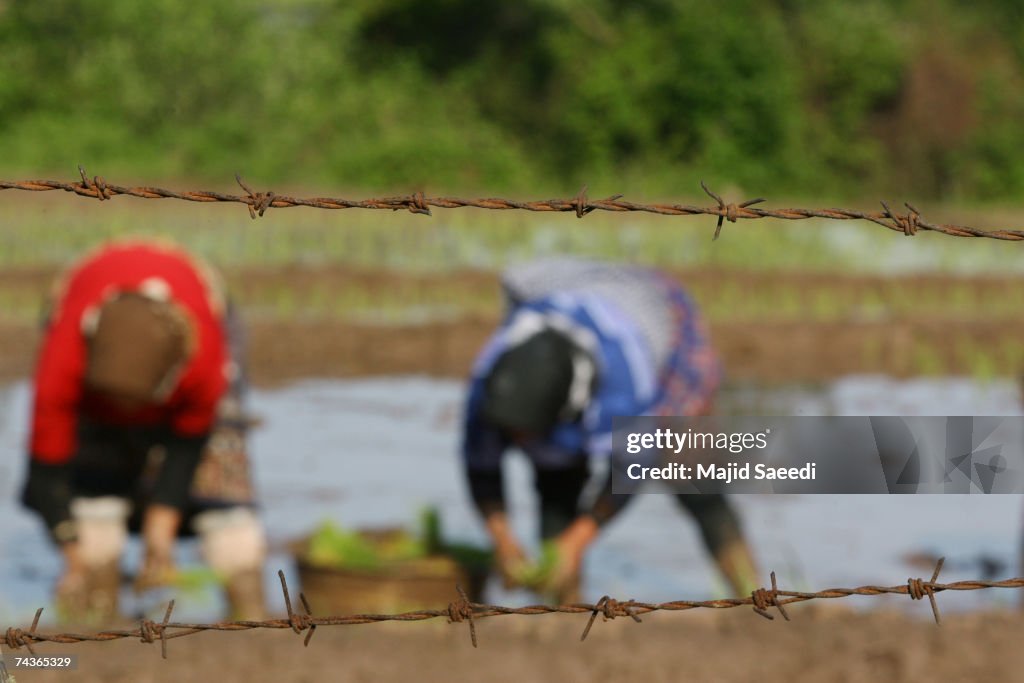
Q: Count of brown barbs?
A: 13